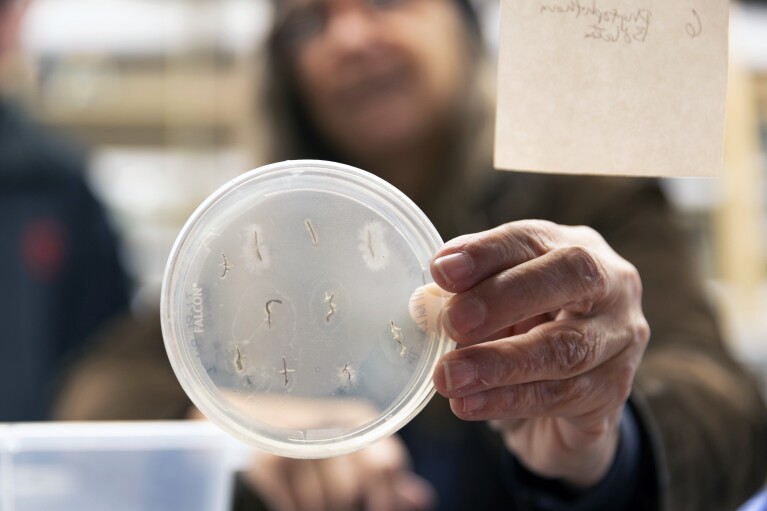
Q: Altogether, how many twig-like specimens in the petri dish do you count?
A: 10